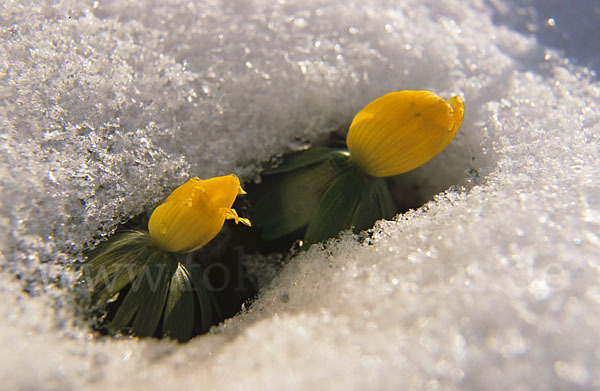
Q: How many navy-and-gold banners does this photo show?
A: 0